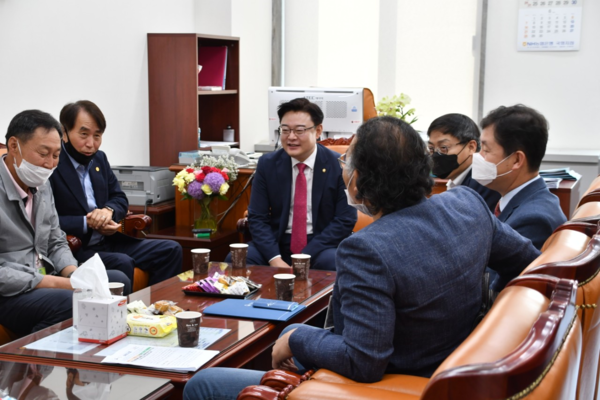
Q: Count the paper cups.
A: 6